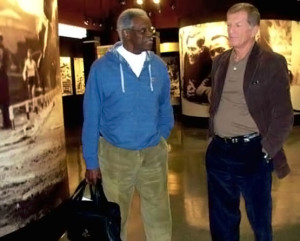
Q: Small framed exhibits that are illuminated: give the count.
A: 2